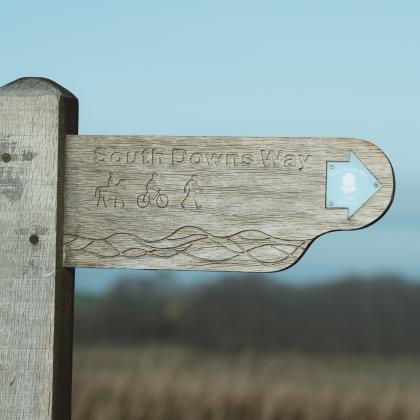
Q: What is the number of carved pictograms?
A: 3